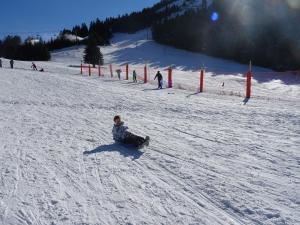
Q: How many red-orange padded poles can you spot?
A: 9